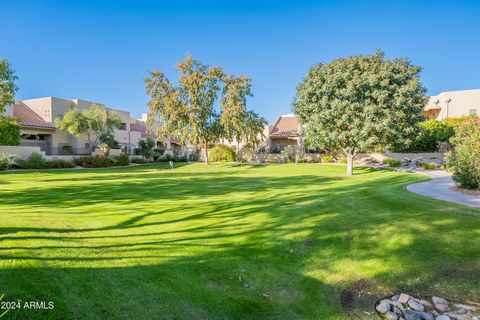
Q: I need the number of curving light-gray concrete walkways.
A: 1